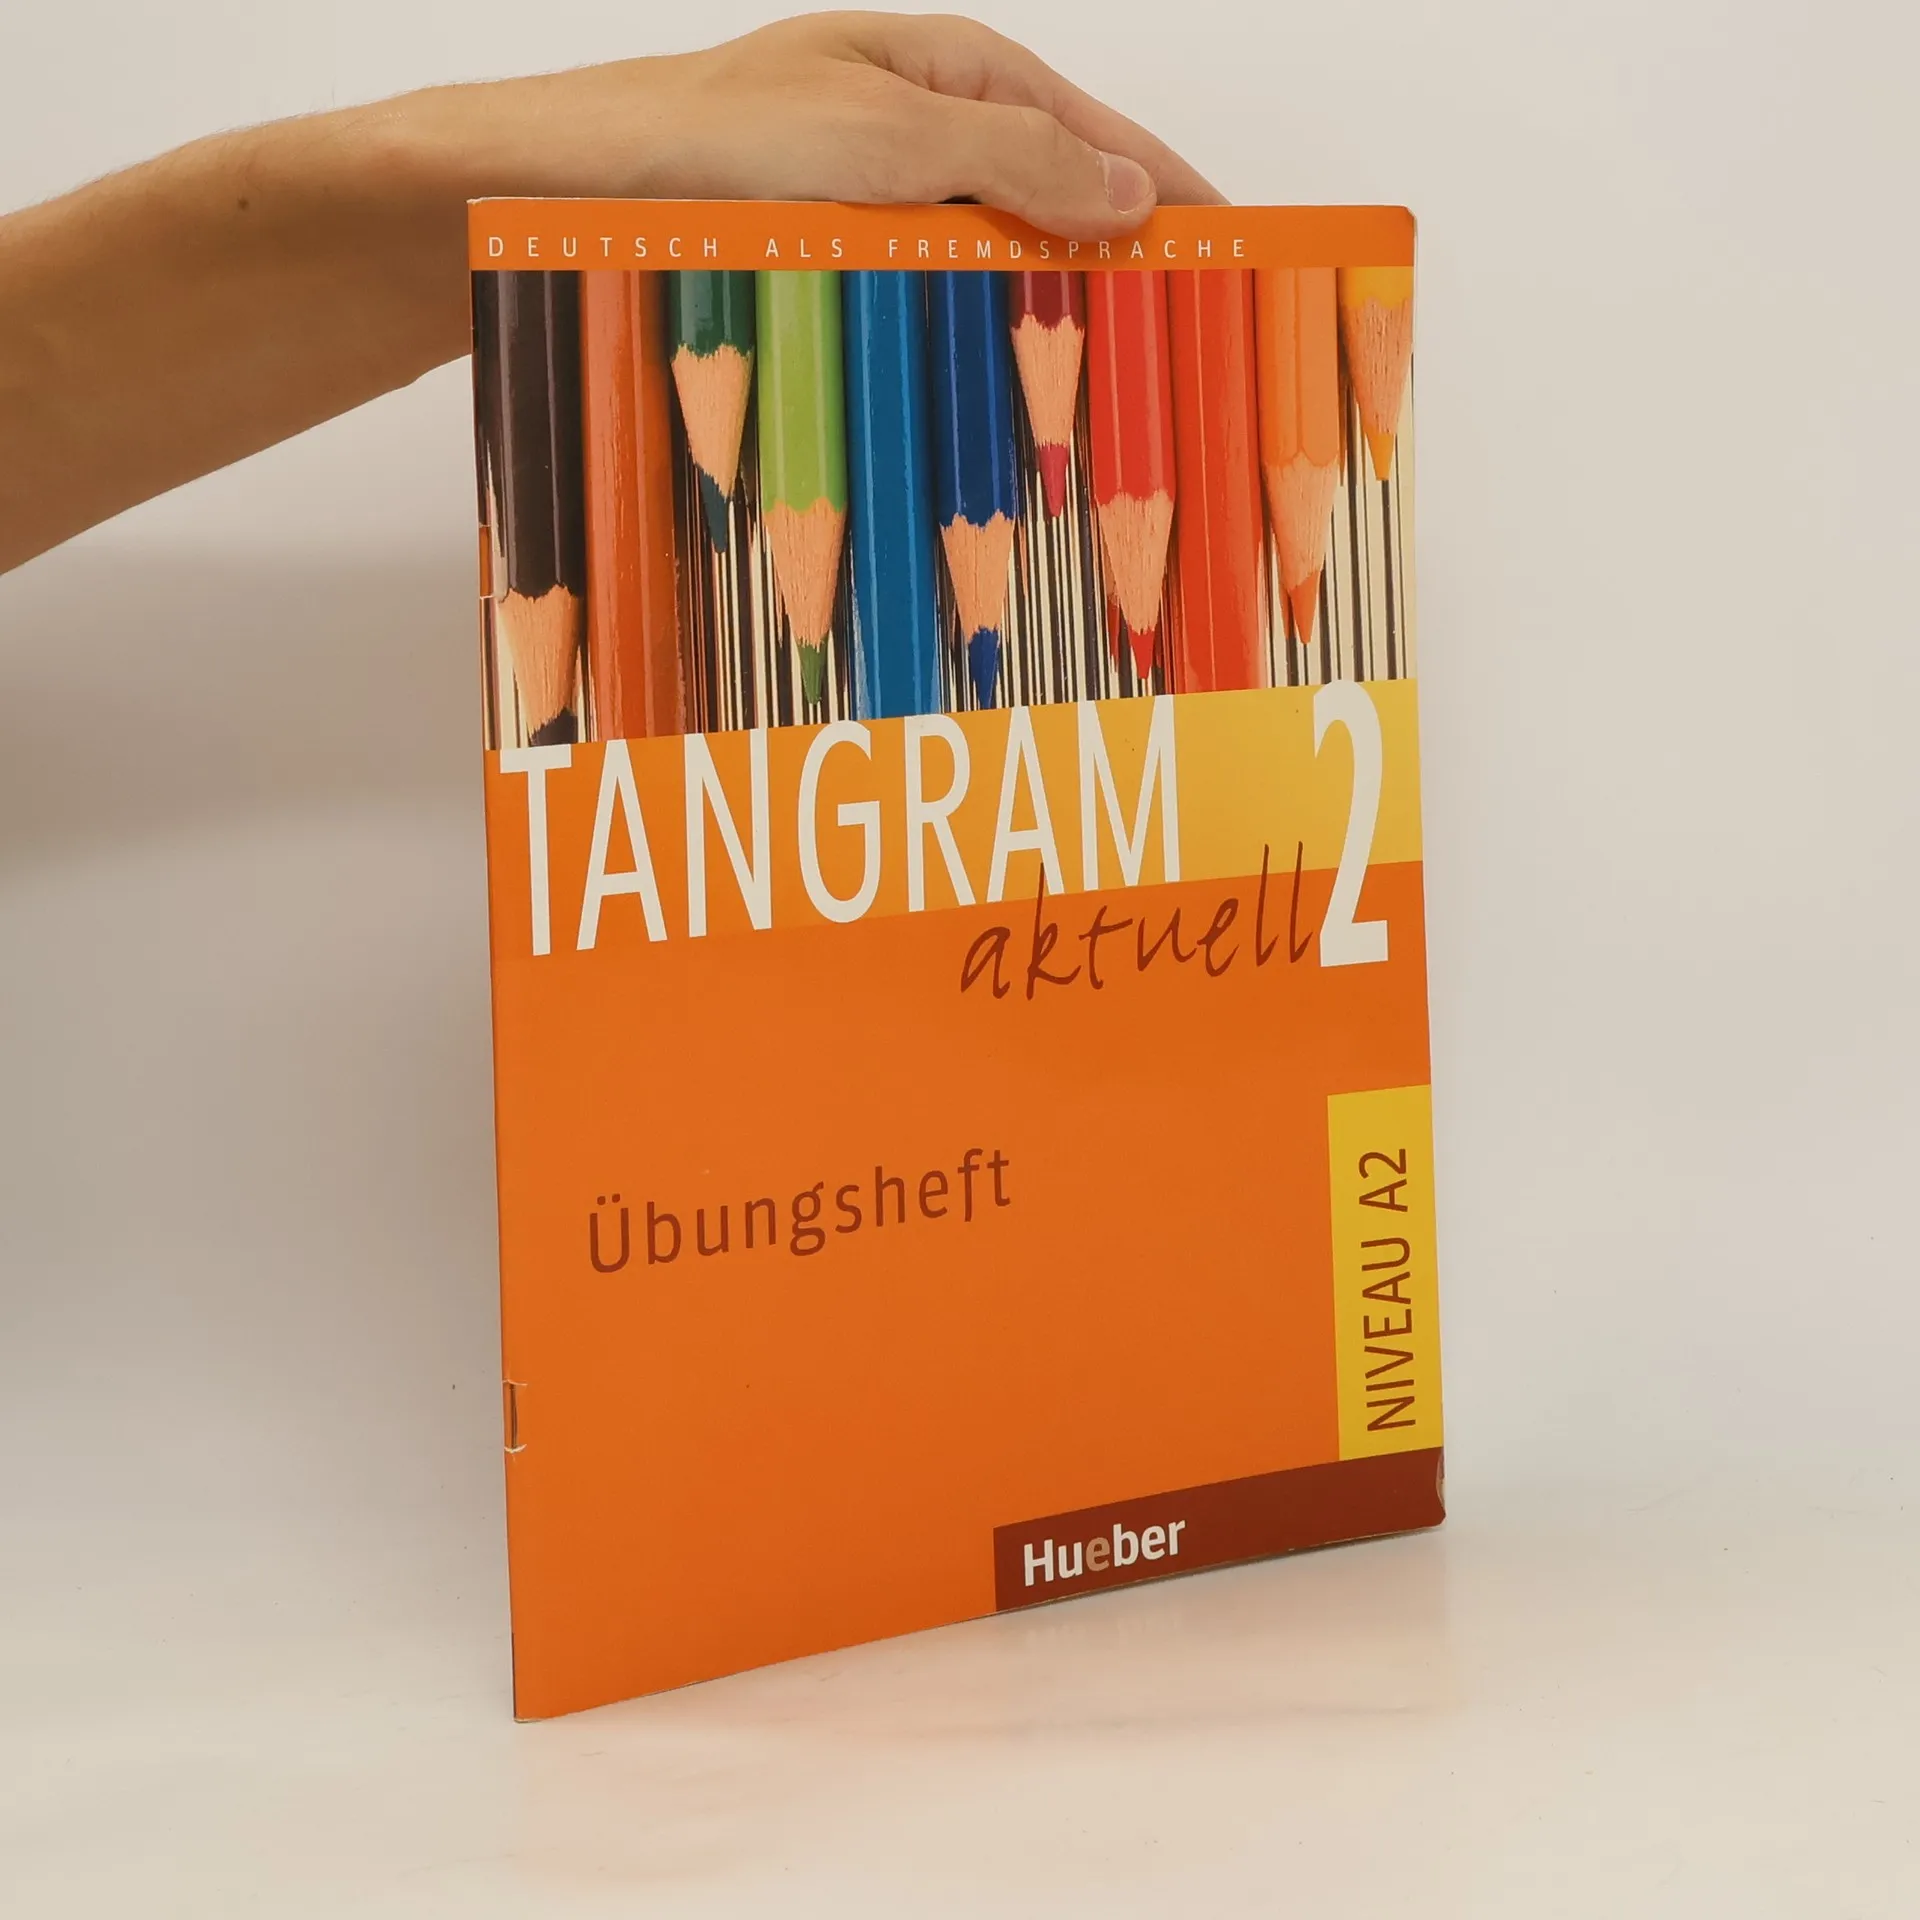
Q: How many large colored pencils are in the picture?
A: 11